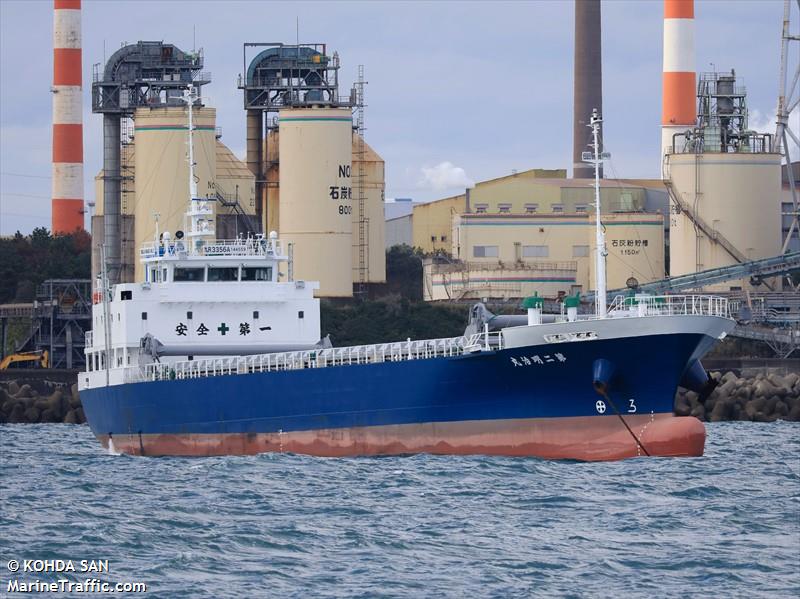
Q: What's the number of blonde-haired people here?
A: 0